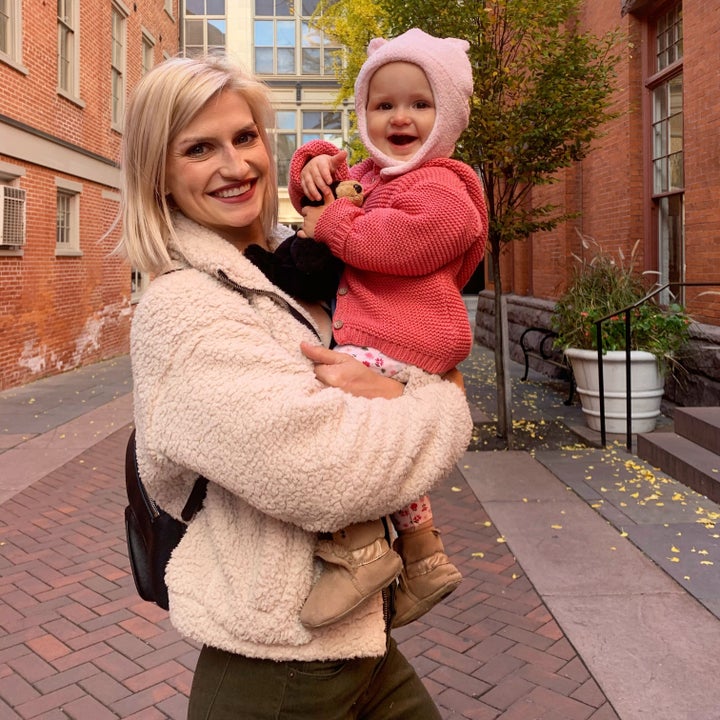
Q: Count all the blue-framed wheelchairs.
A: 0